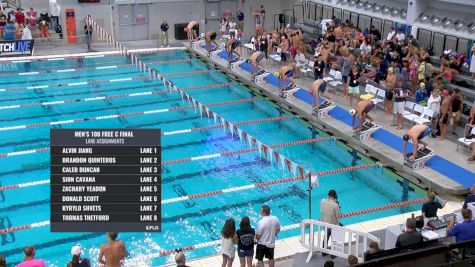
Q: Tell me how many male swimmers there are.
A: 8